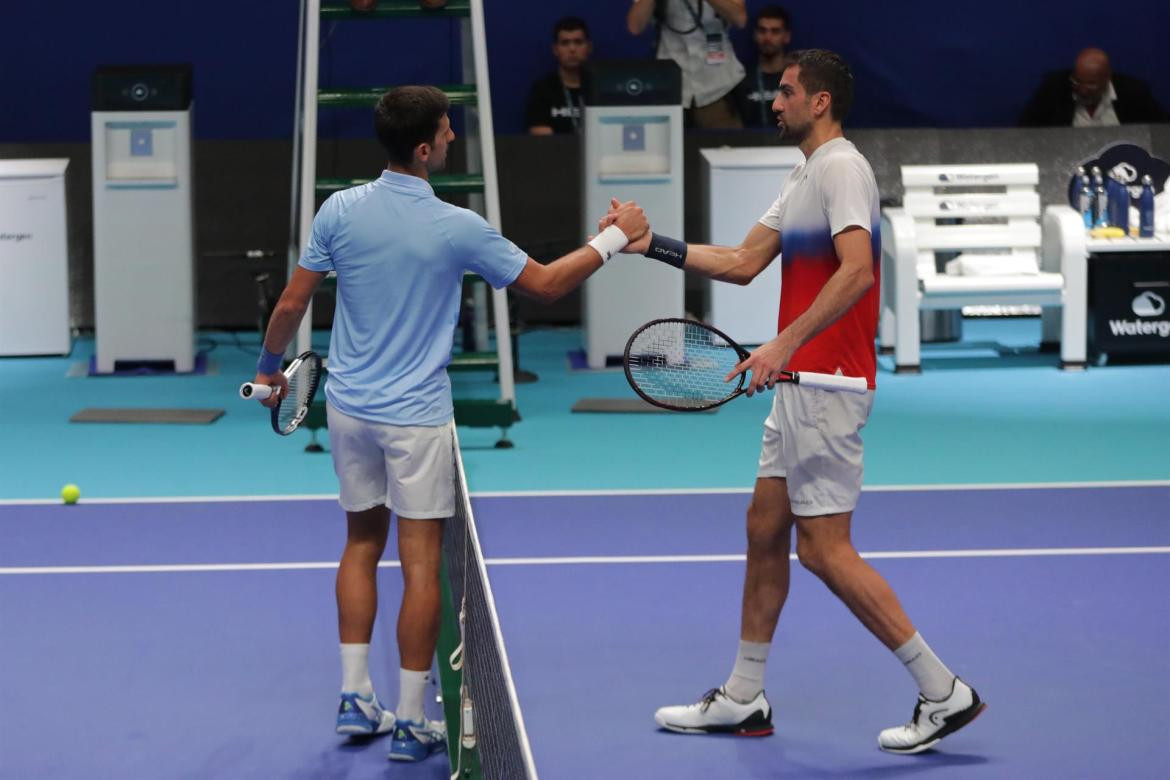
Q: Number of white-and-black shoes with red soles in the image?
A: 2